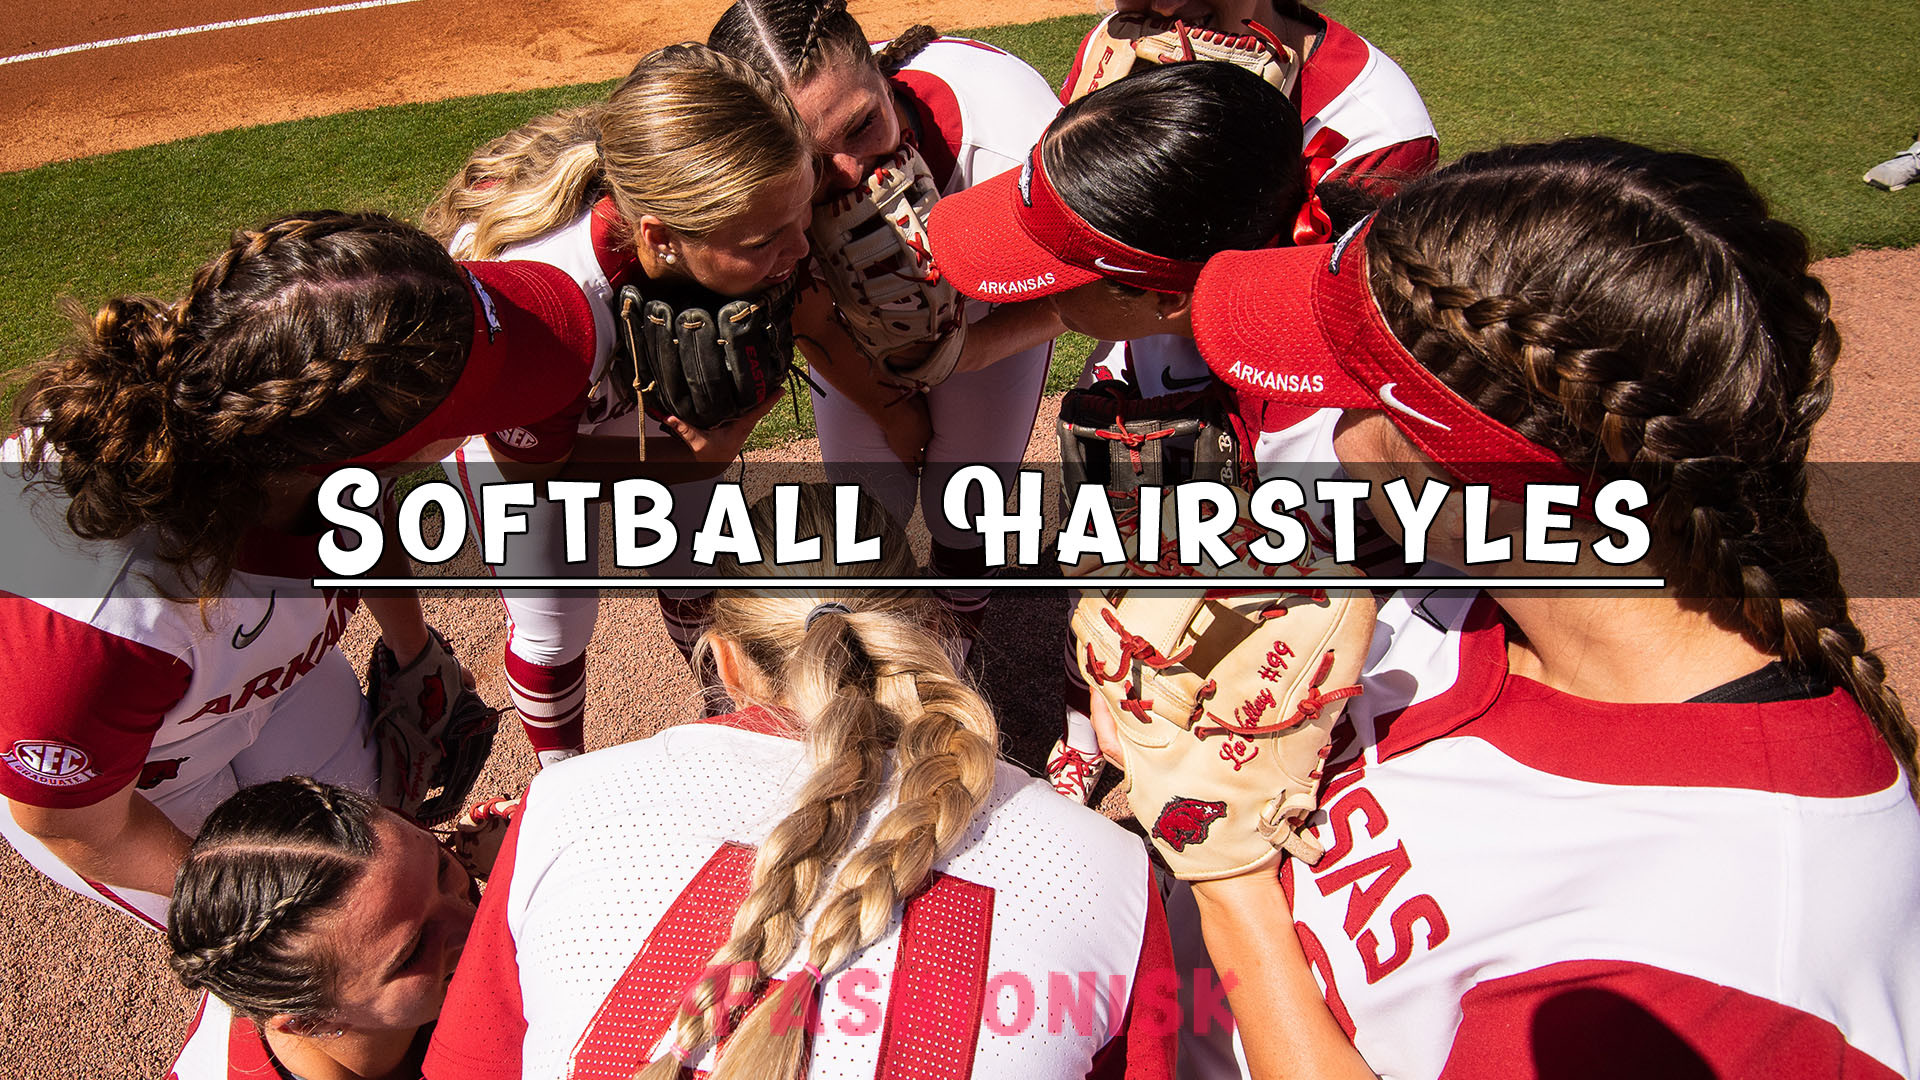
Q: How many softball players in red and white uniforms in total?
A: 8